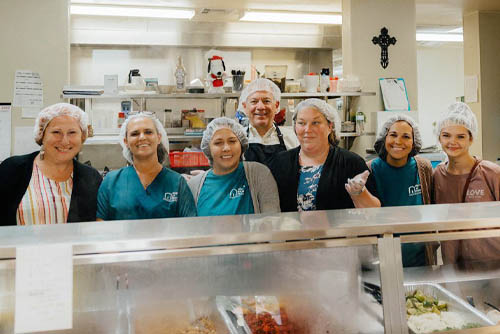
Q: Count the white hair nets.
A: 7